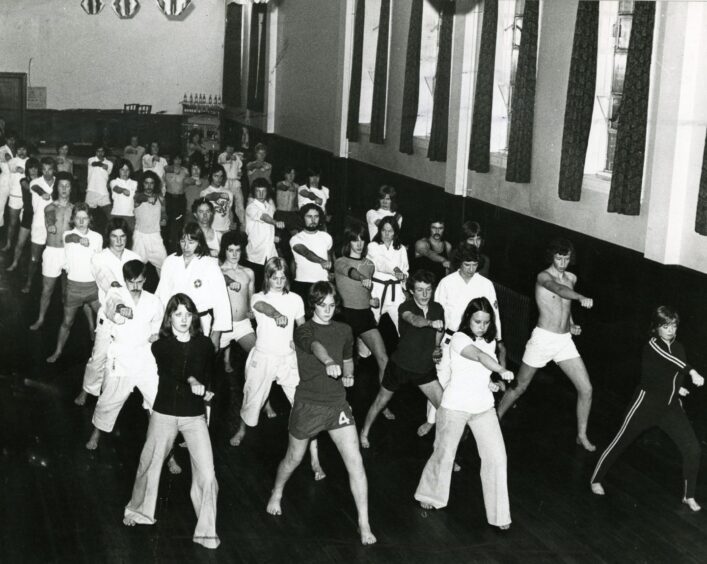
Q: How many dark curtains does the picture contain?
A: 11